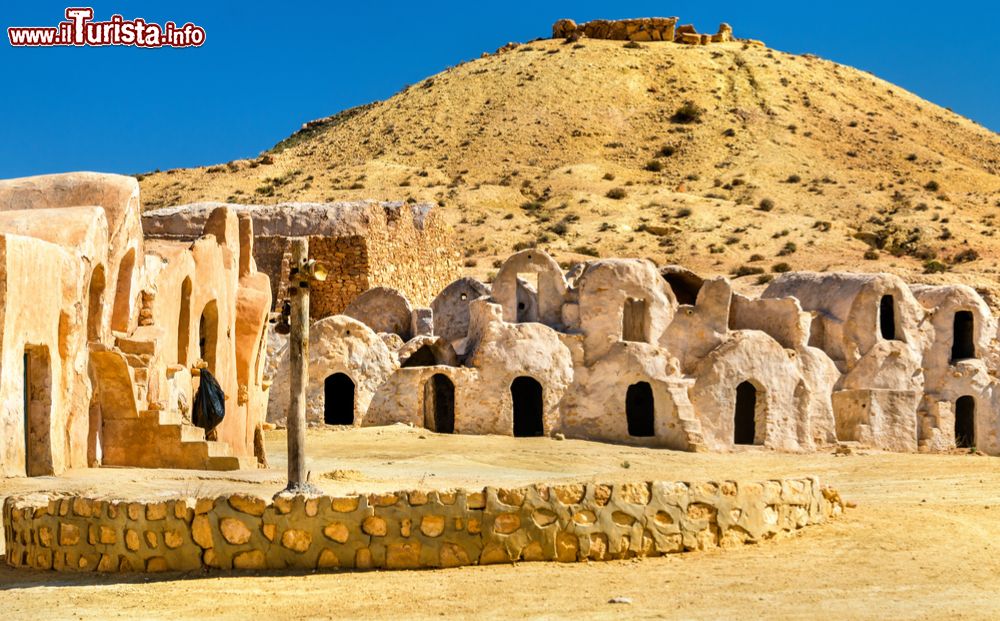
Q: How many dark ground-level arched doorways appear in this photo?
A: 6